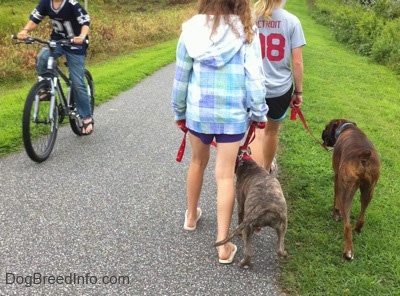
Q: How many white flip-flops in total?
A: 2